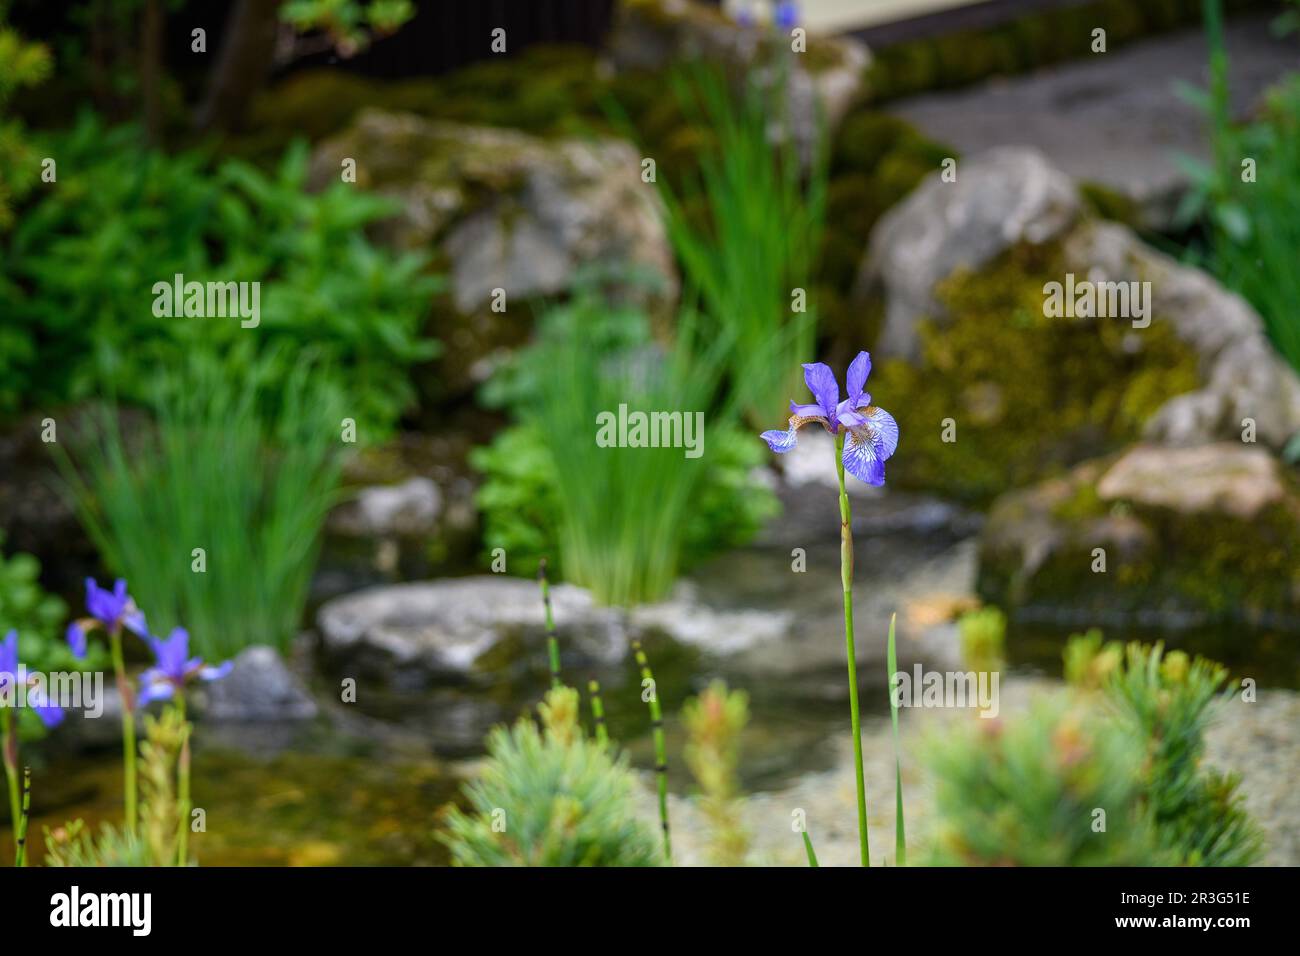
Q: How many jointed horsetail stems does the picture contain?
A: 4